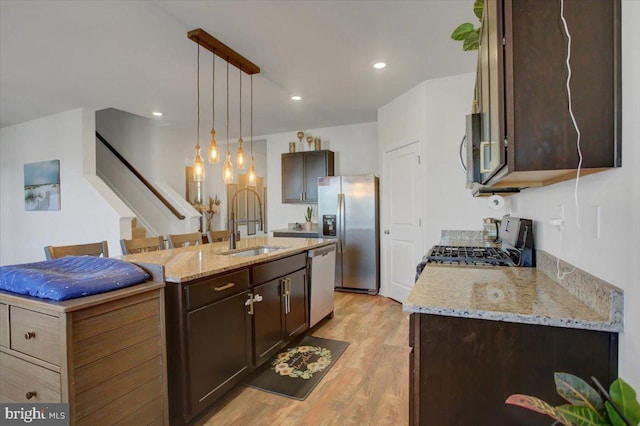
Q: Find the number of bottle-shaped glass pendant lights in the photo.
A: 5